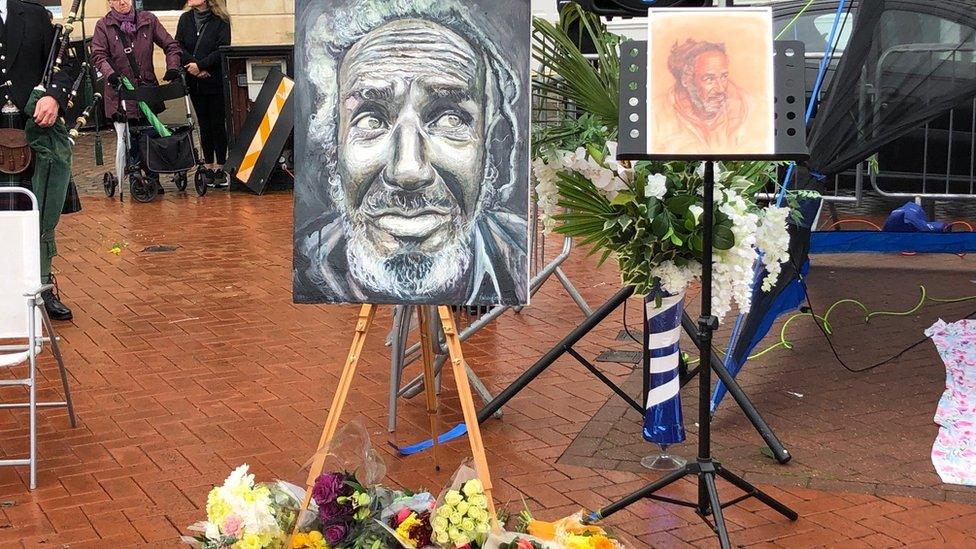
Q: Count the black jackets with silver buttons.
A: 1